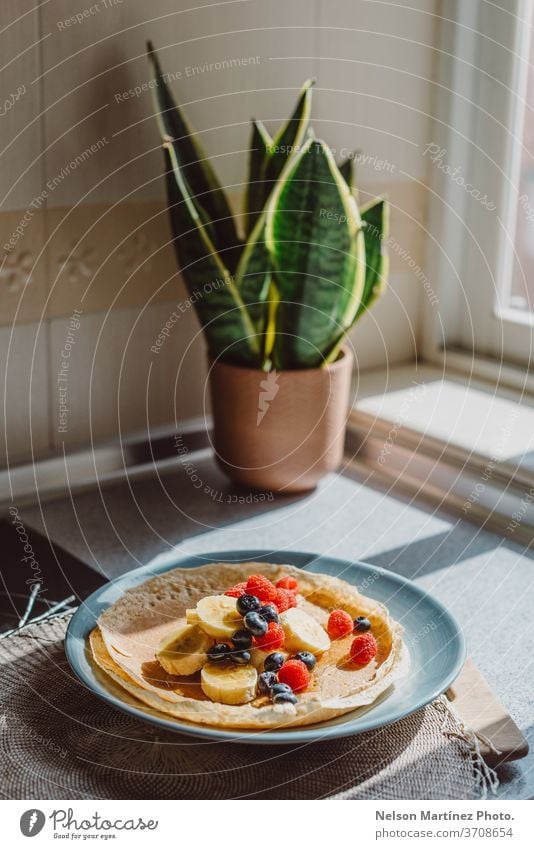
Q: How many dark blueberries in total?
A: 12